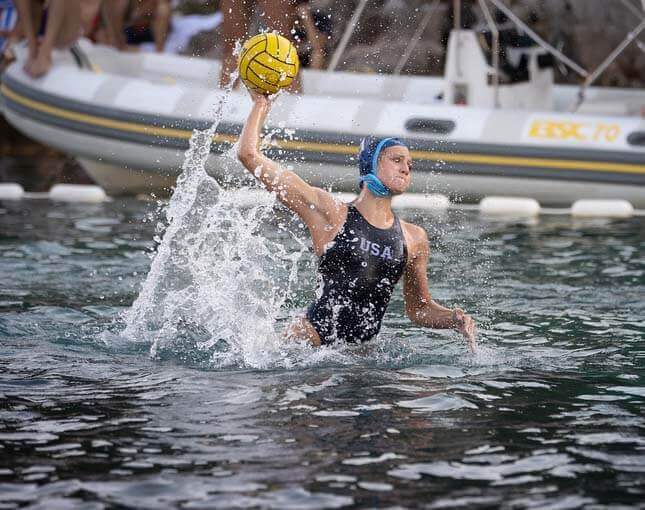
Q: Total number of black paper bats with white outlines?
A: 0